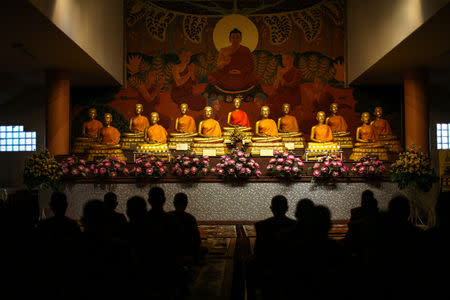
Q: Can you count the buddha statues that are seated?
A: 13